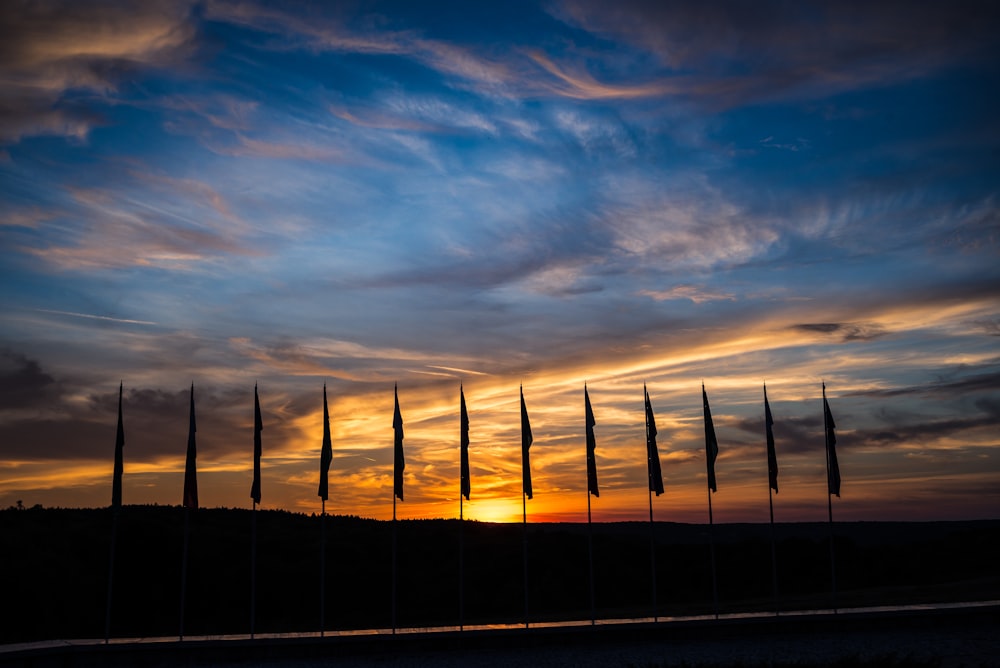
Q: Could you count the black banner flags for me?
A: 12